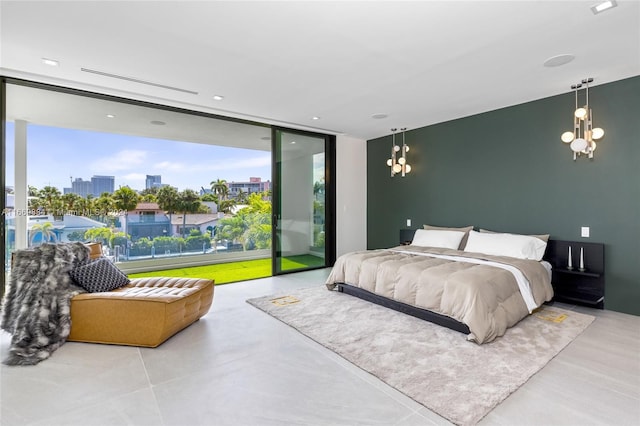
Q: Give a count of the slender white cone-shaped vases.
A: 2